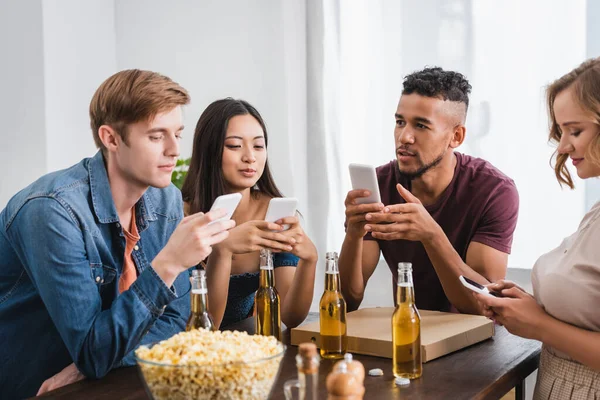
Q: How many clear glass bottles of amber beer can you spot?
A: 4